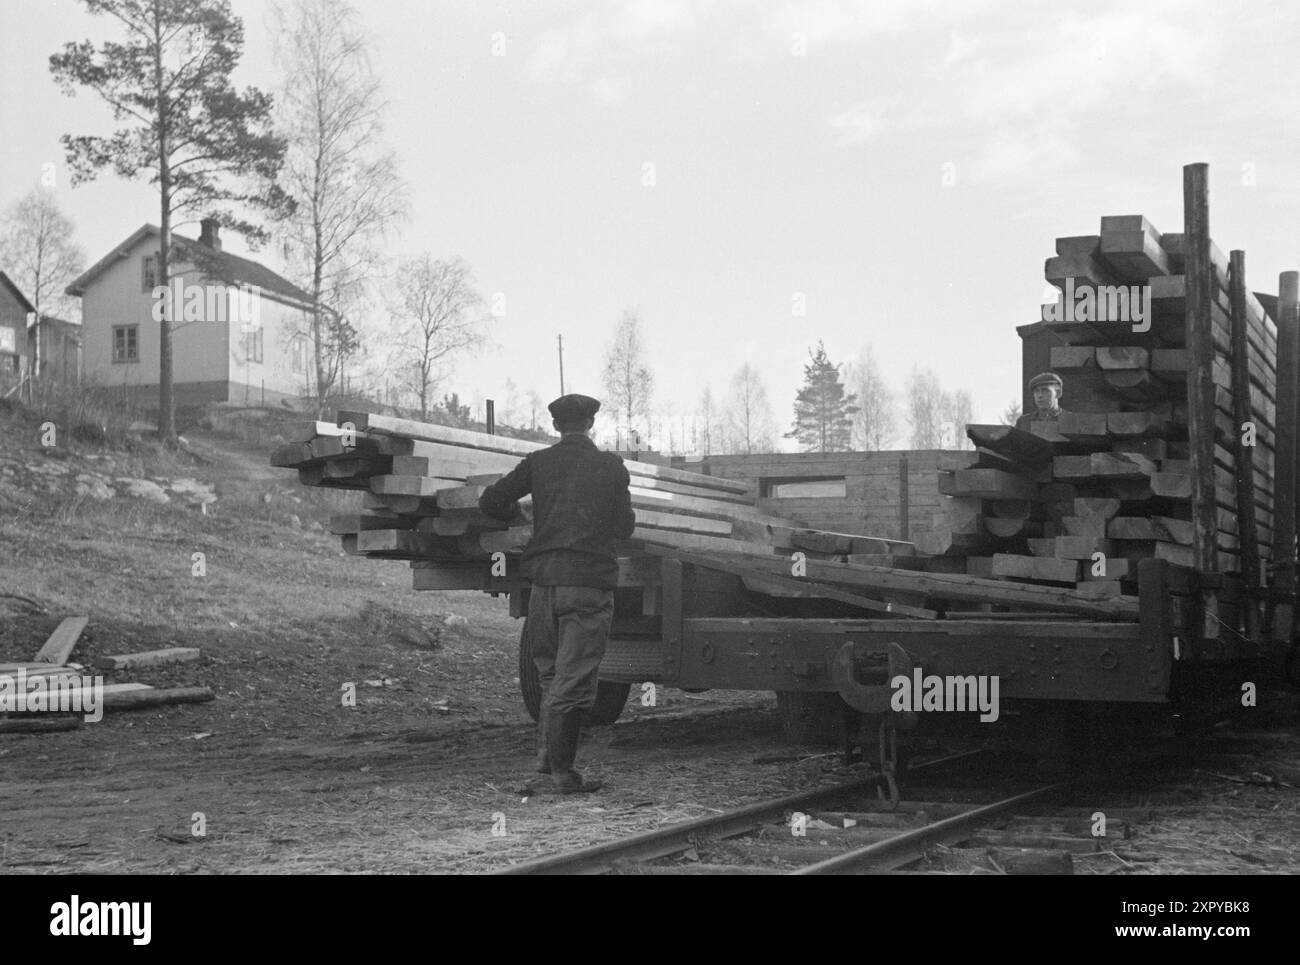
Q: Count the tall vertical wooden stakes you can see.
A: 3